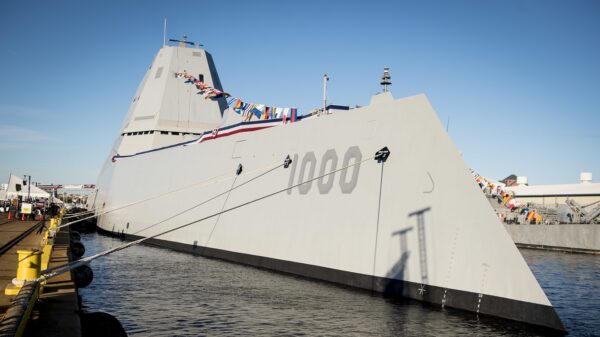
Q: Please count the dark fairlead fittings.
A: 3